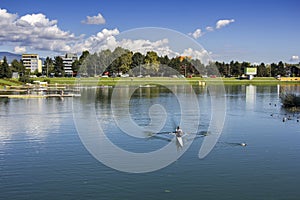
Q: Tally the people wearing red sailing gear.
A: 0